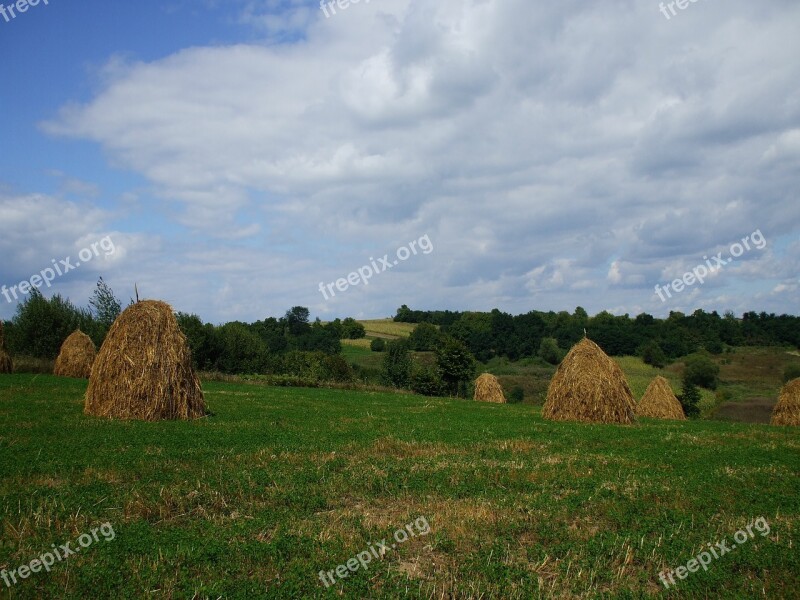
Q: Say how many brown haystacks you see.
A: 7